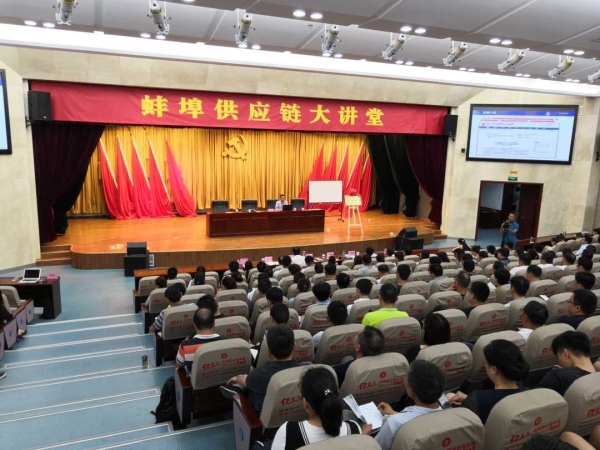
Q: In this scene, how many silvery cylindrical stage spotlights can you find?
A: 9